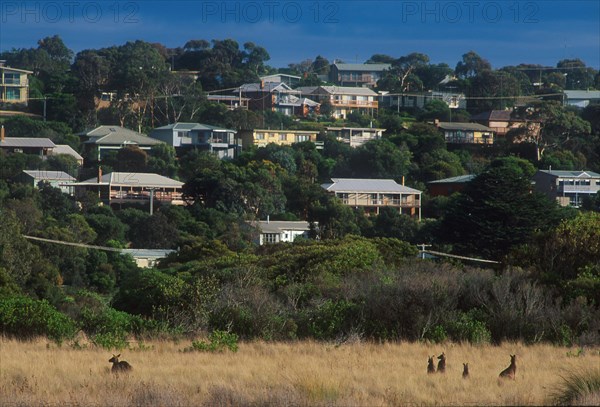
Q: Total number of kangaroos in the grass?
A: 5